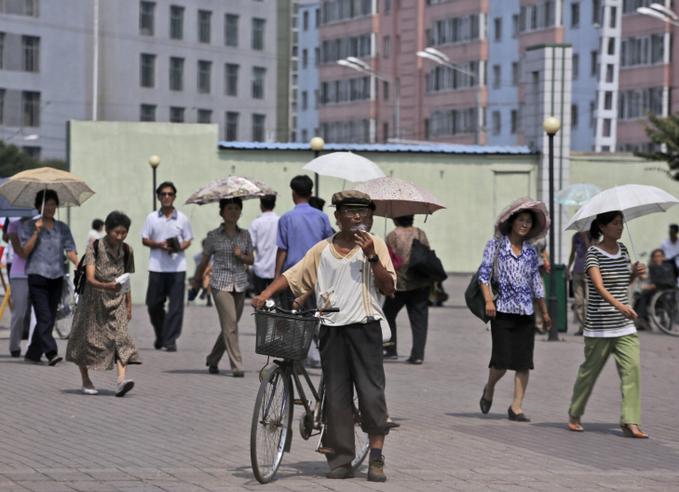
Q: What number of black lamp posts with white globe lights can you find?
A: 3